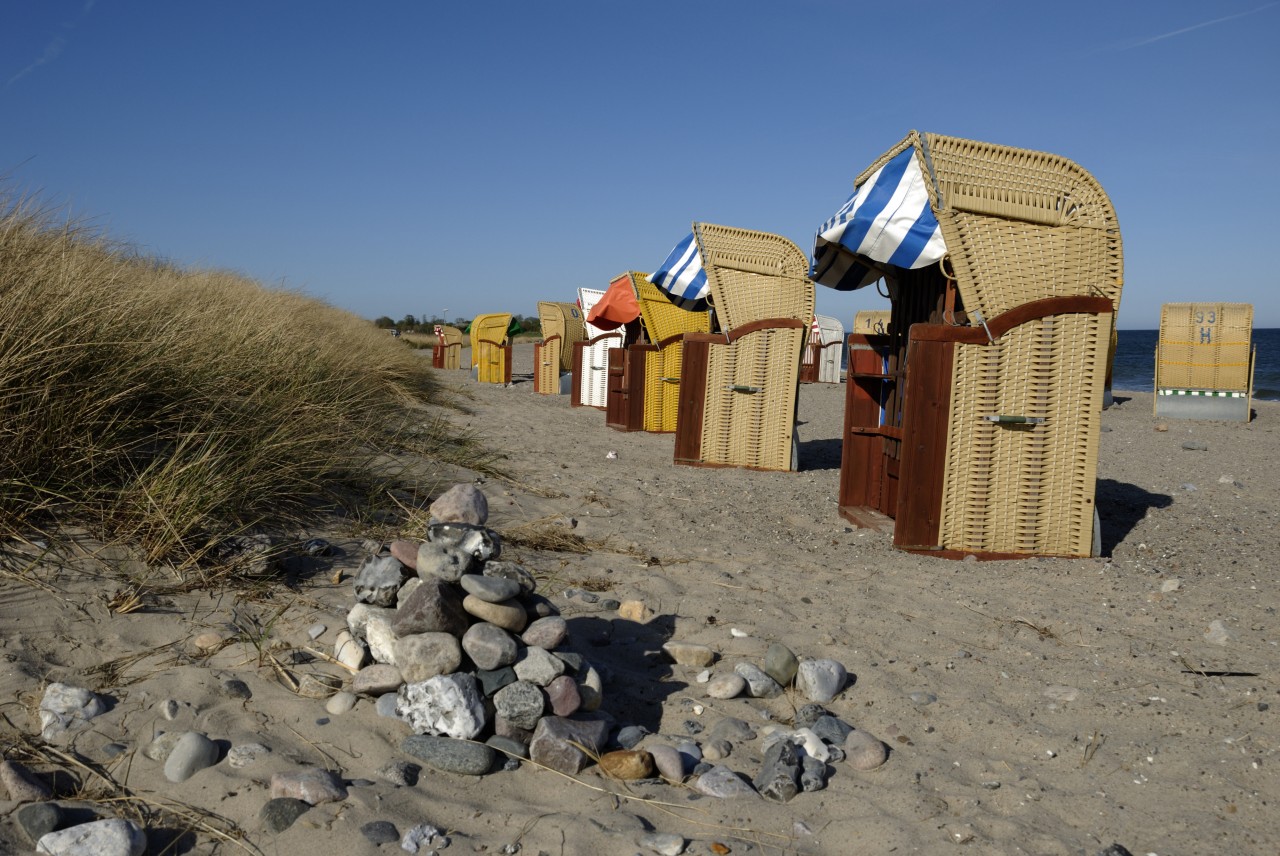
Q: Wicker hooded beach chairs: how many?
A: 10